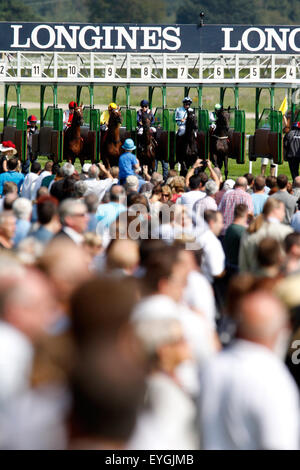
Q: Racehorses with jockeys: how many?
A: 5